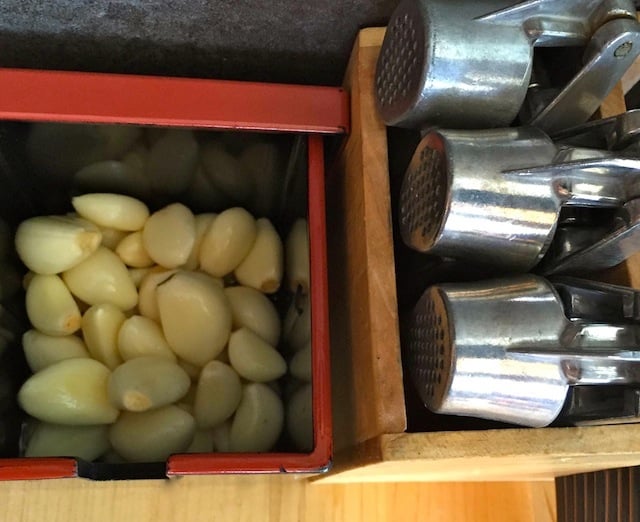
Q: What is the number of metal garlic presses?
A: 3